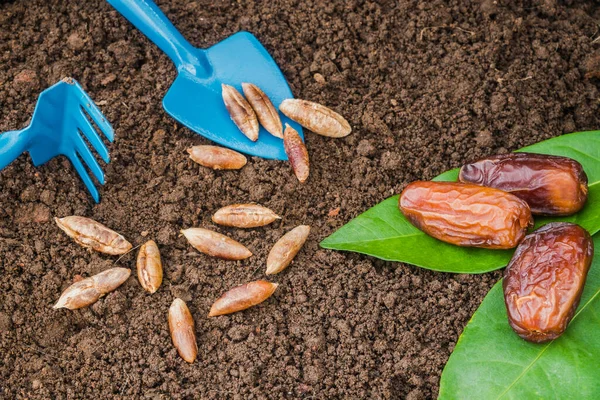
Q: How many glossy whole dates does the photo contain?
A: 3